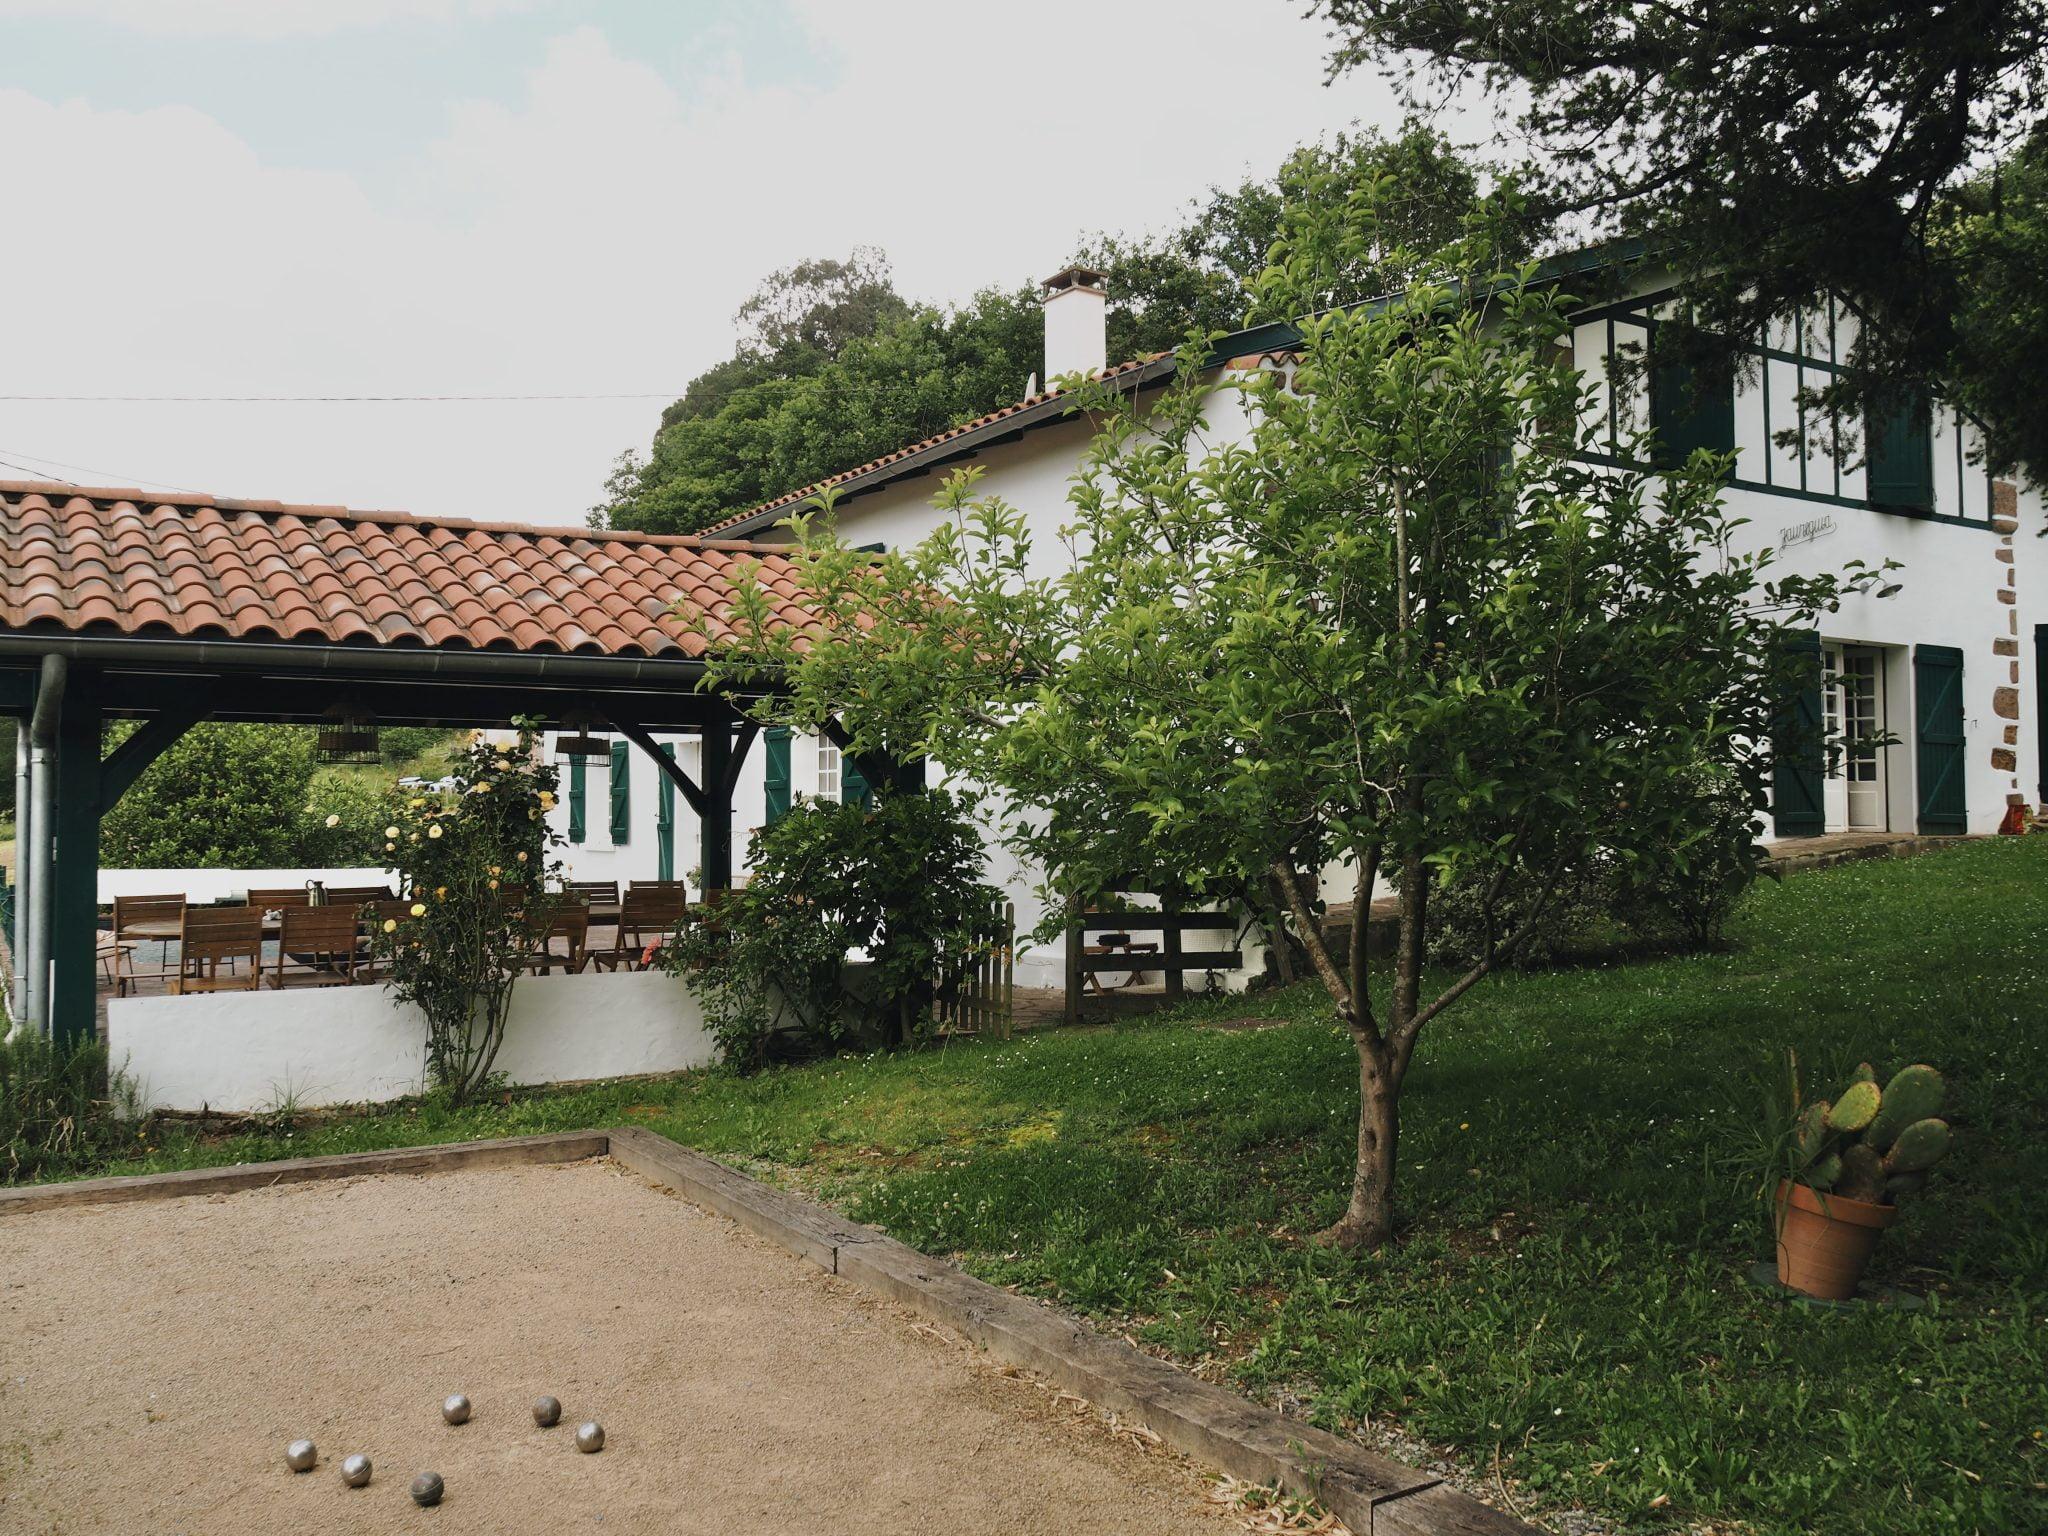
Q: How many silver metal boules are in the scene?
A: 6